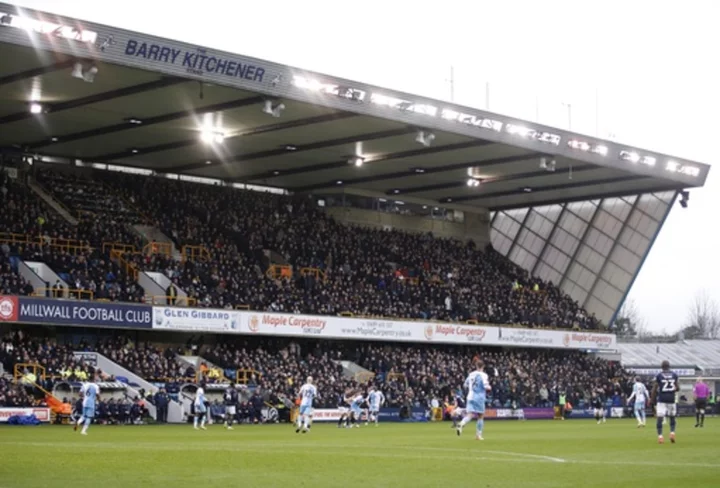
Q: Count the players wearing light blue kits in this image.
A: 7